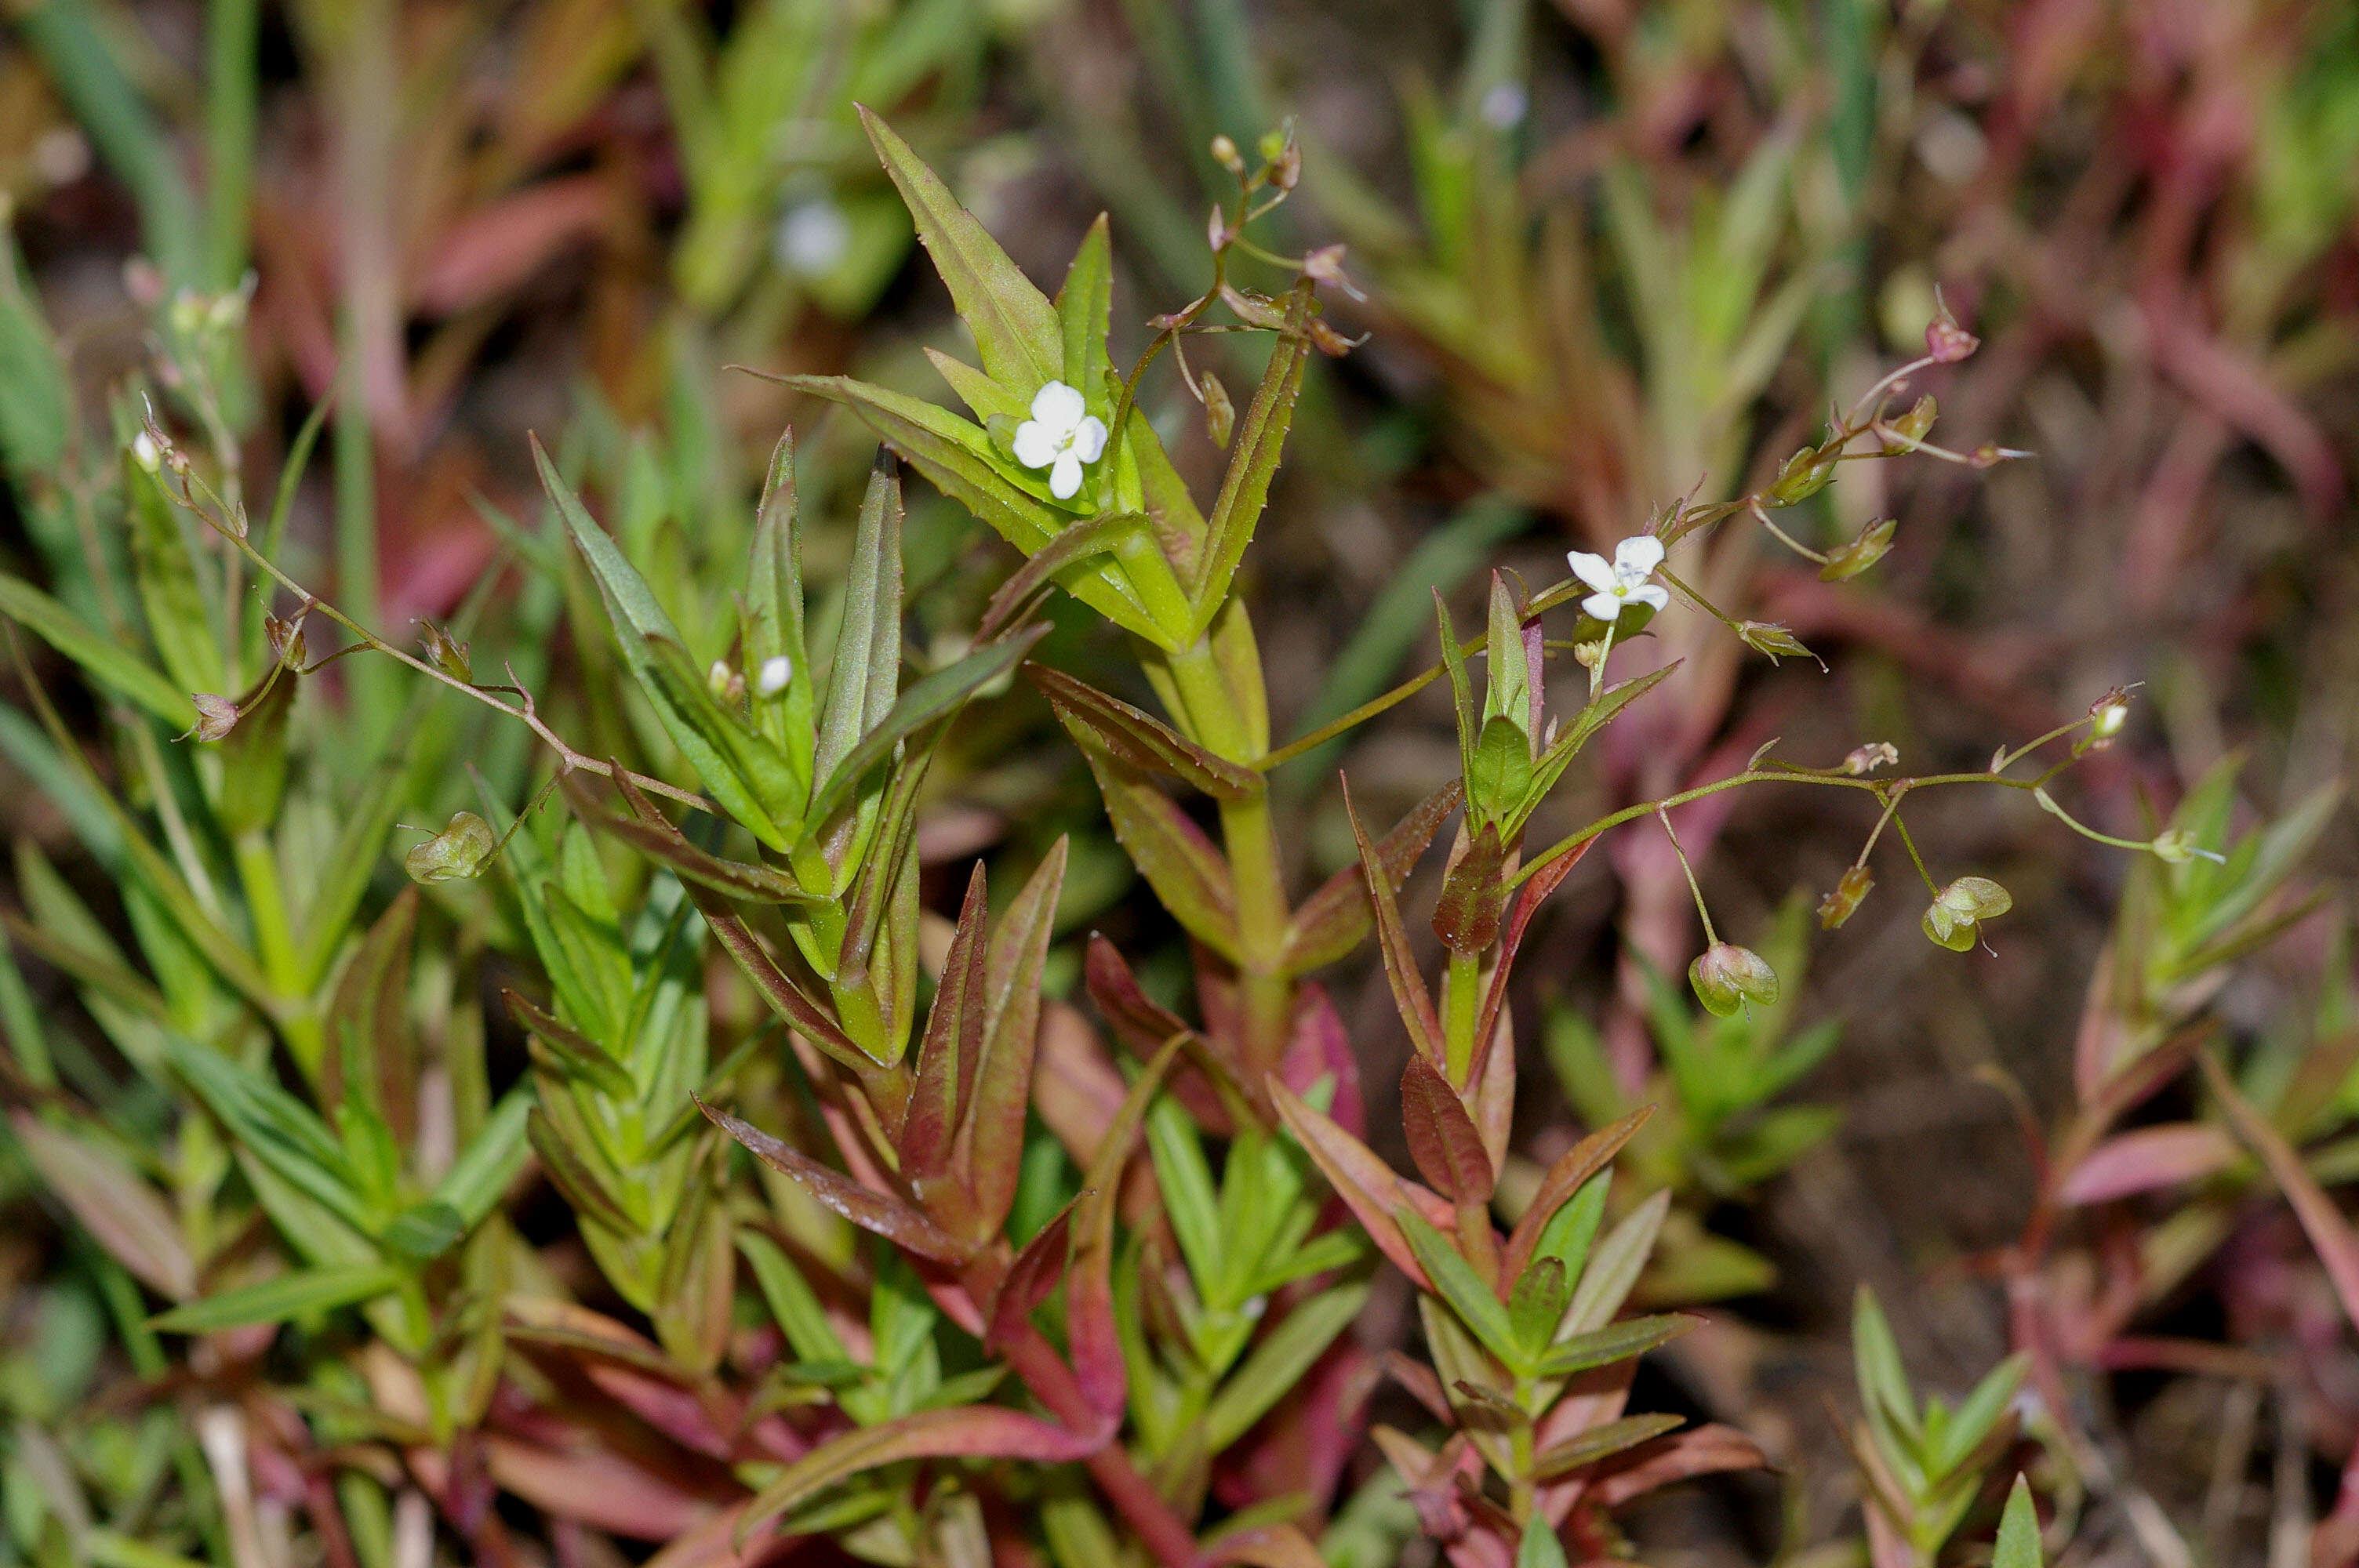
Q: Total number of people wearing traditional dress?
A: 0